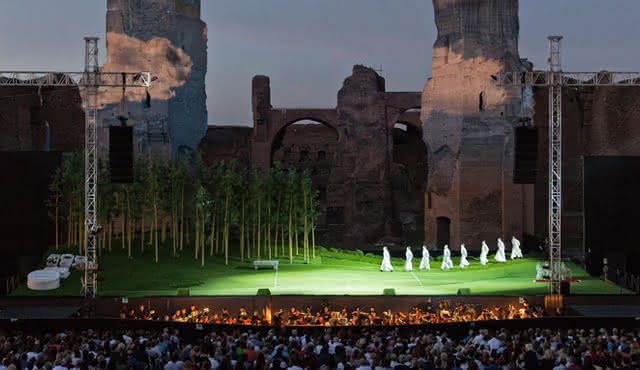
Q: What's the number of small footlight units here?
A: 4